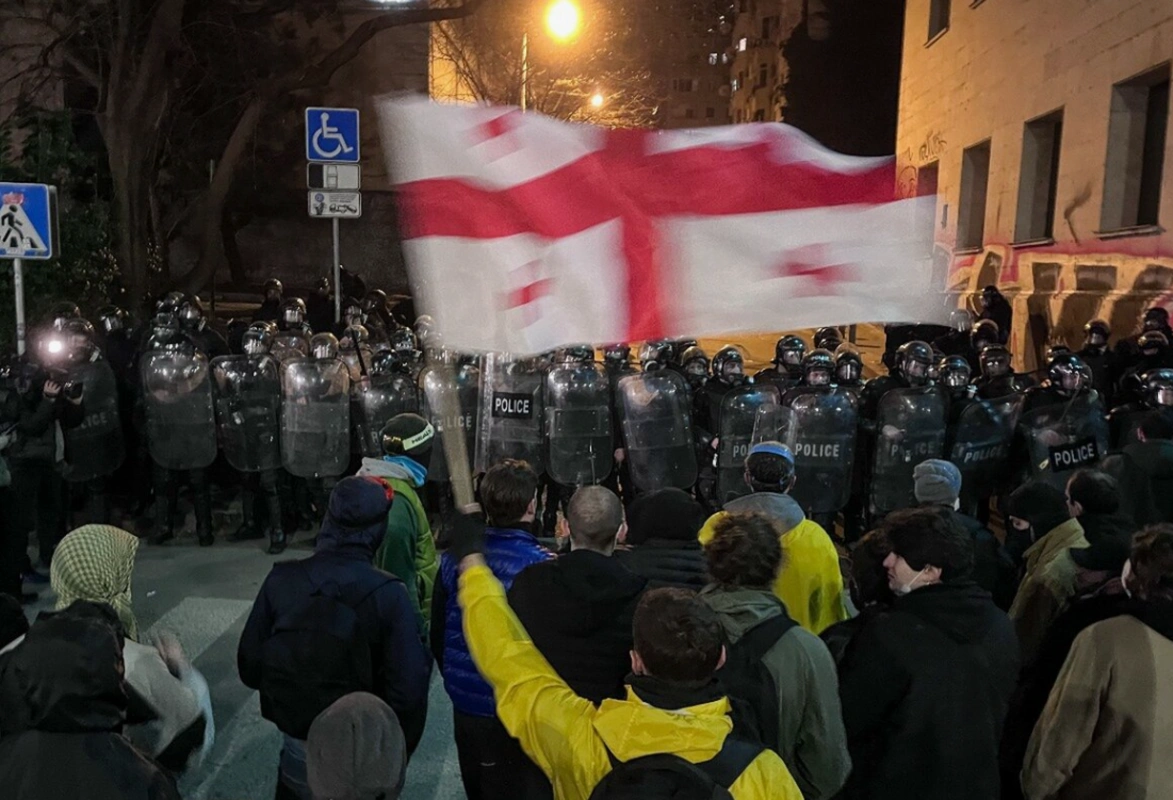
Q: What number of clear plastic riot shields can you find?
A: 14